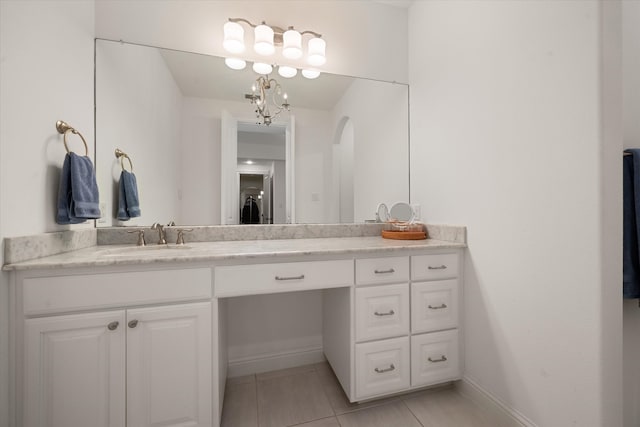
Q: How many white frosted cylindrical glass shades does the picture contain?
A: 4